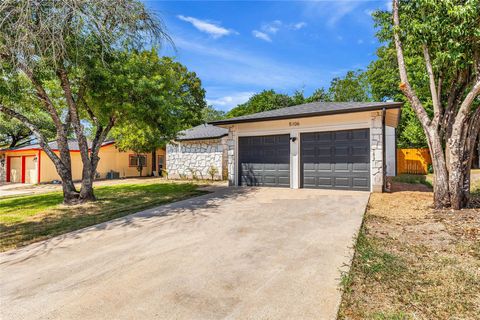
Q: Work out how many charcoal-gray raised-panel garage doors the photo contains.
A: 2